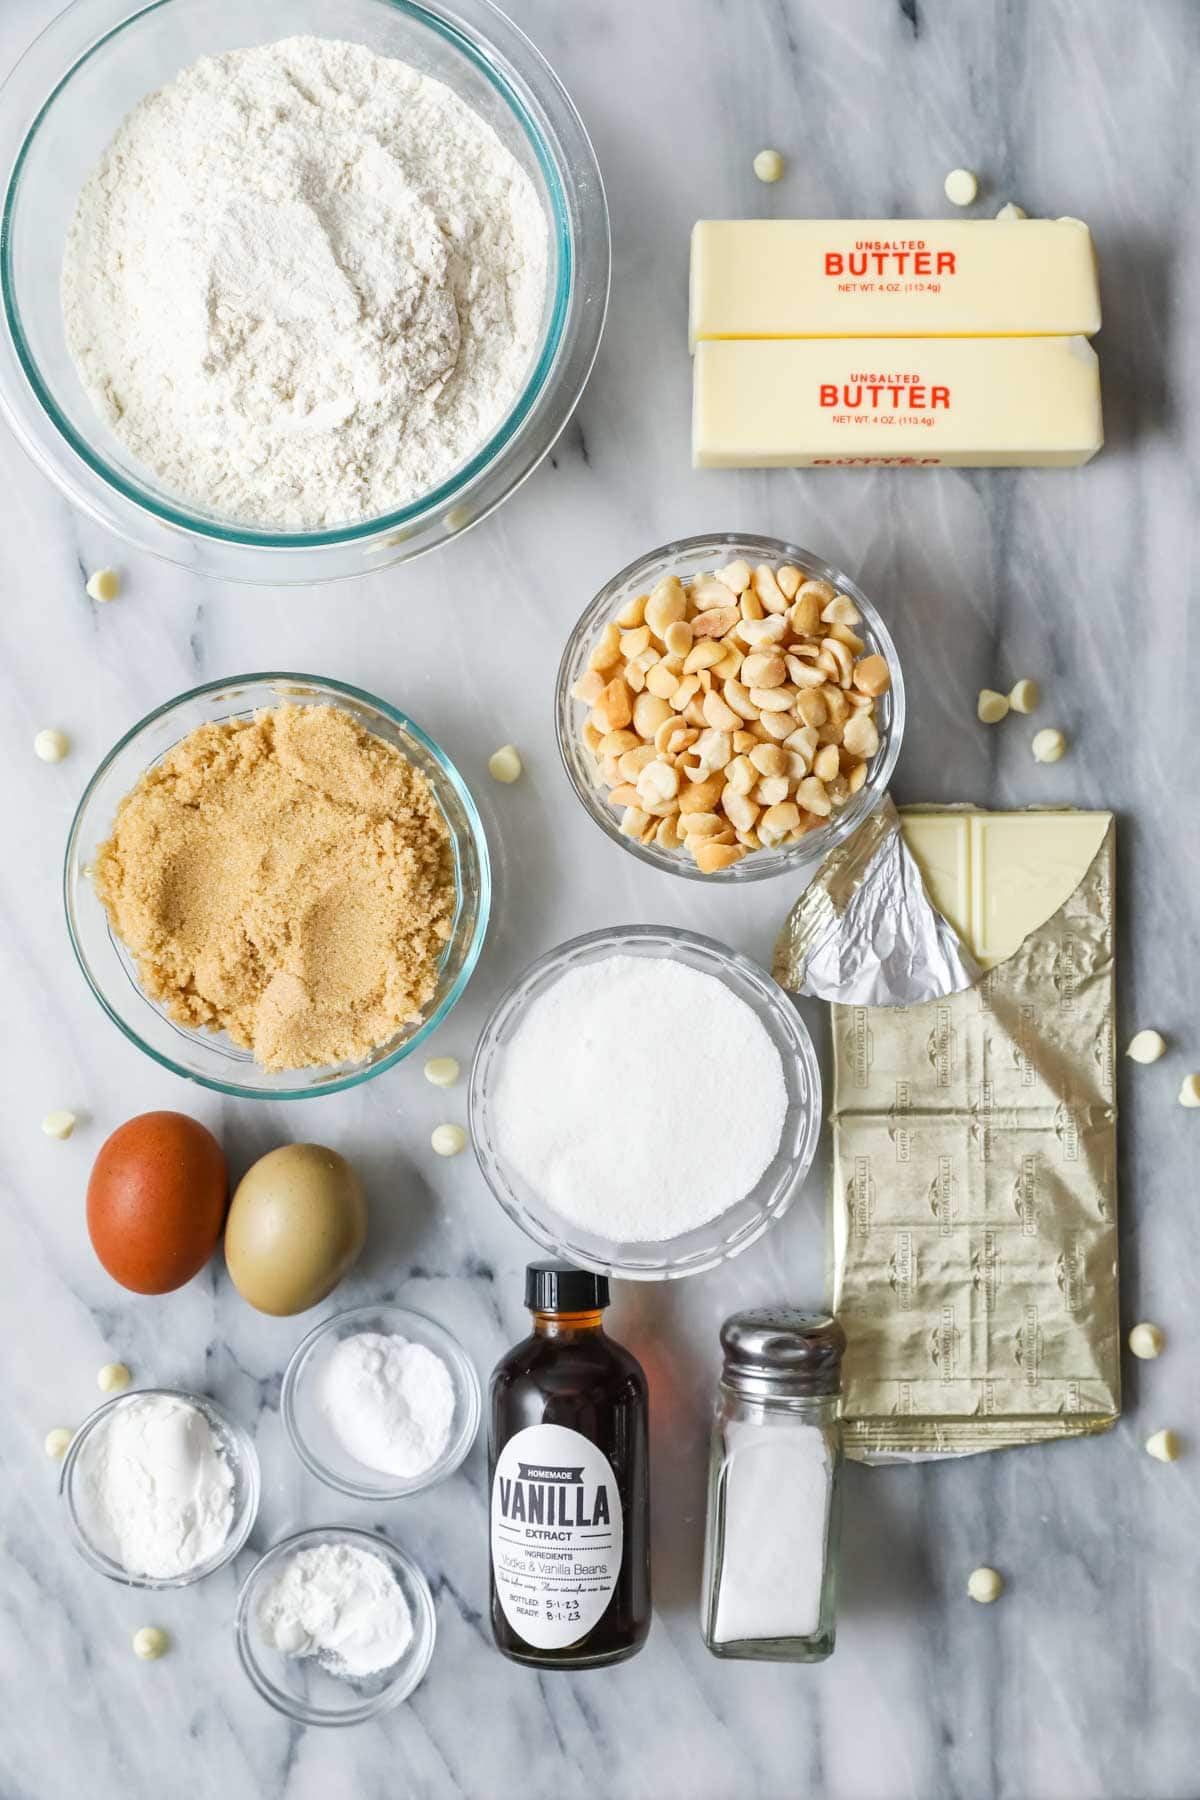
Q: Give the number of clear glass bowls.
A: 7